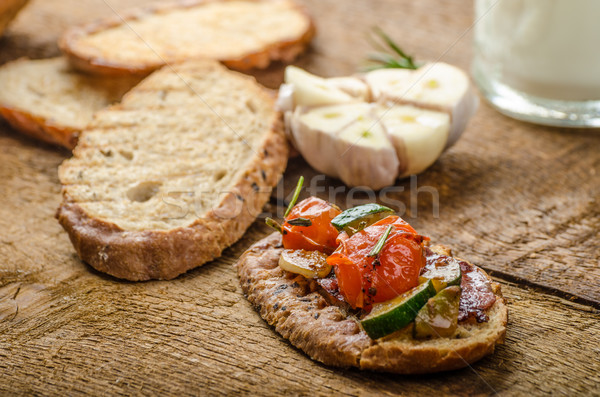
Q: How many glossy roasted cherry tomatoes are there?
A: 2